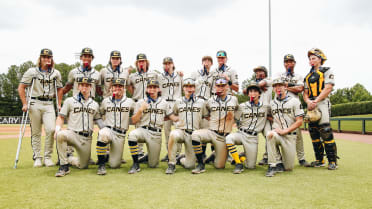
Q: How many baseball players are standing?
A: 10